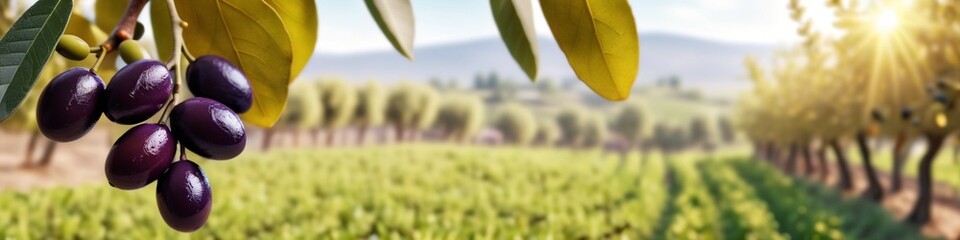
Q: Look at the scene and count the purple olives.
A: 6